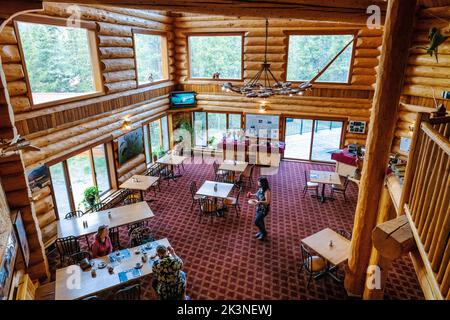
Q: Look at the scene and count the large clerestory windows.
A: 4